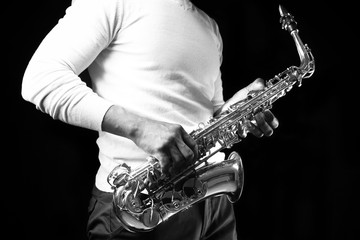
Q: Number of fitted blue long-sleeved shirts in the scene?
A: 0